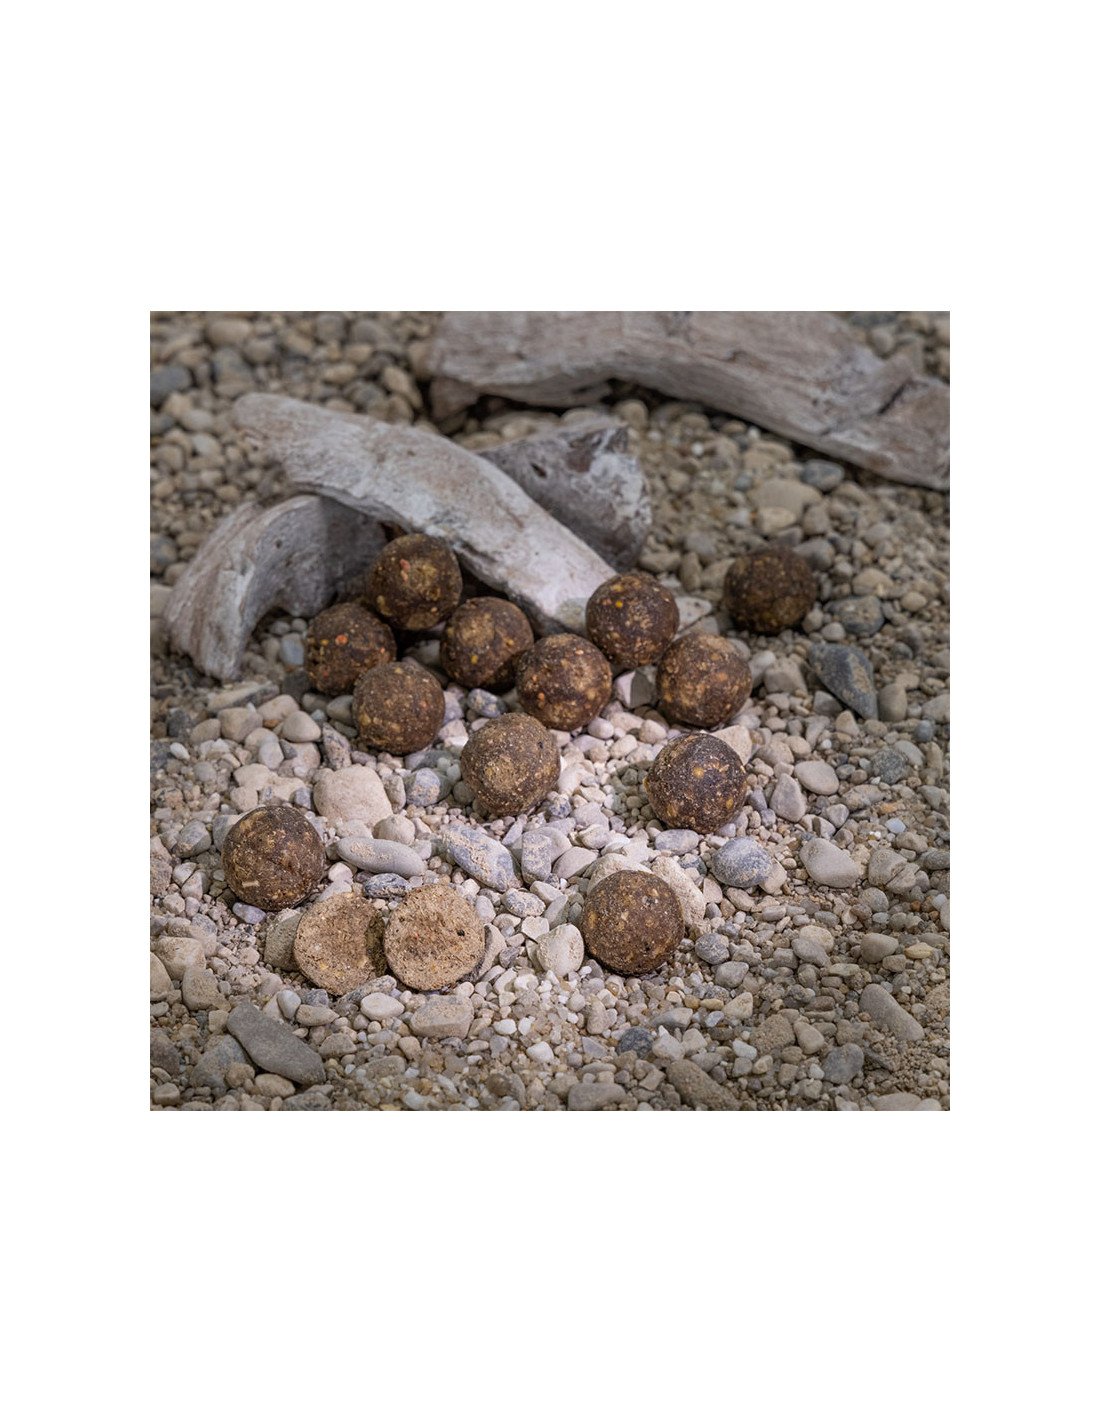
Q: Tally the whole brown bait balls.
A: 12